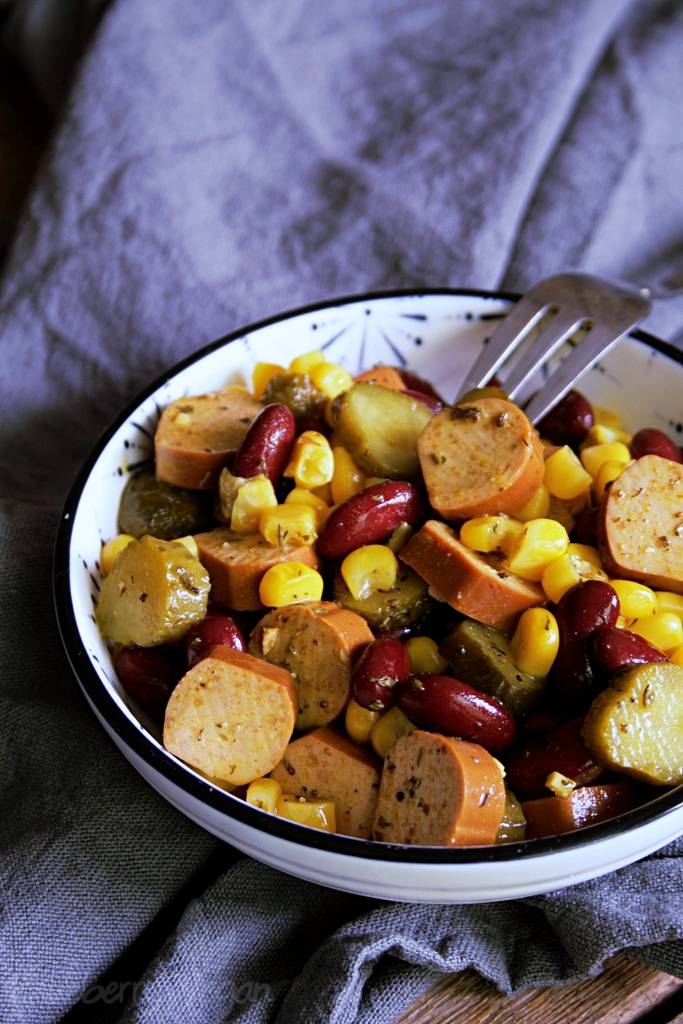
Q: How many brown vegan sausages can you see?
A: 11